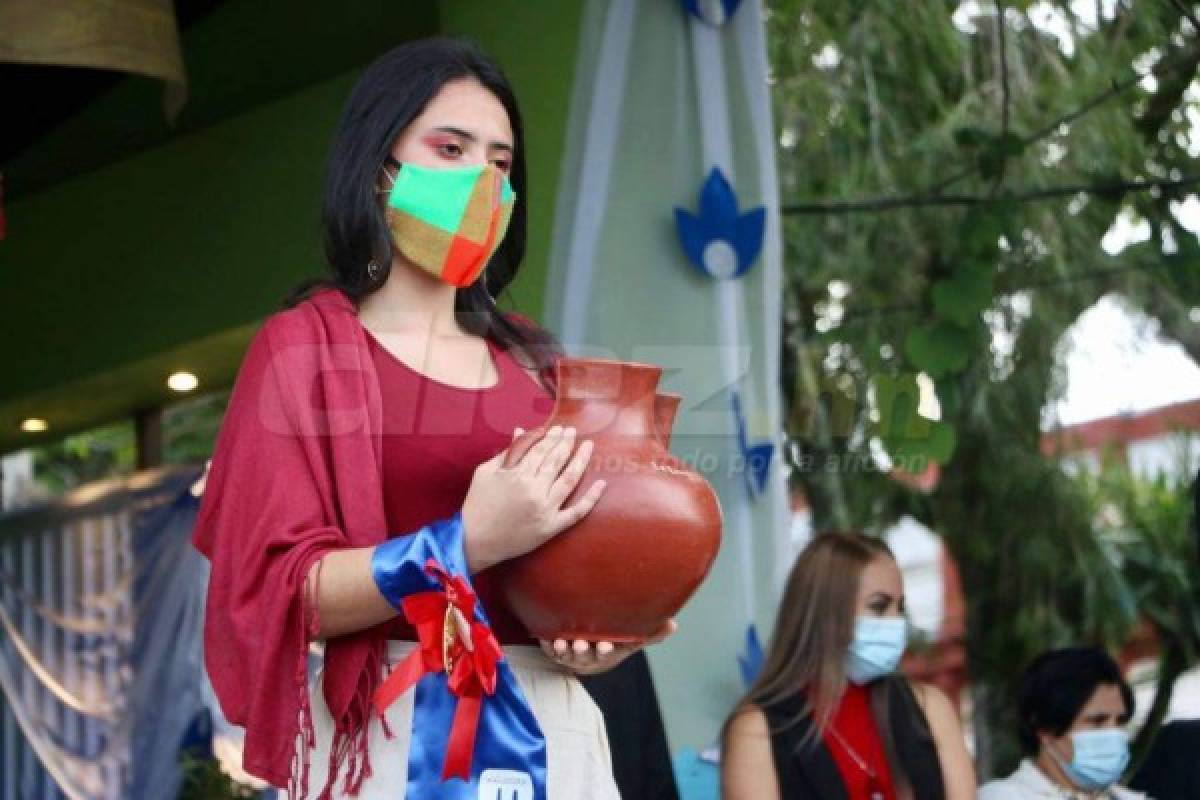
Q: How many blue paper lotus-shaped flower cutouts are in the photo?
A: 4